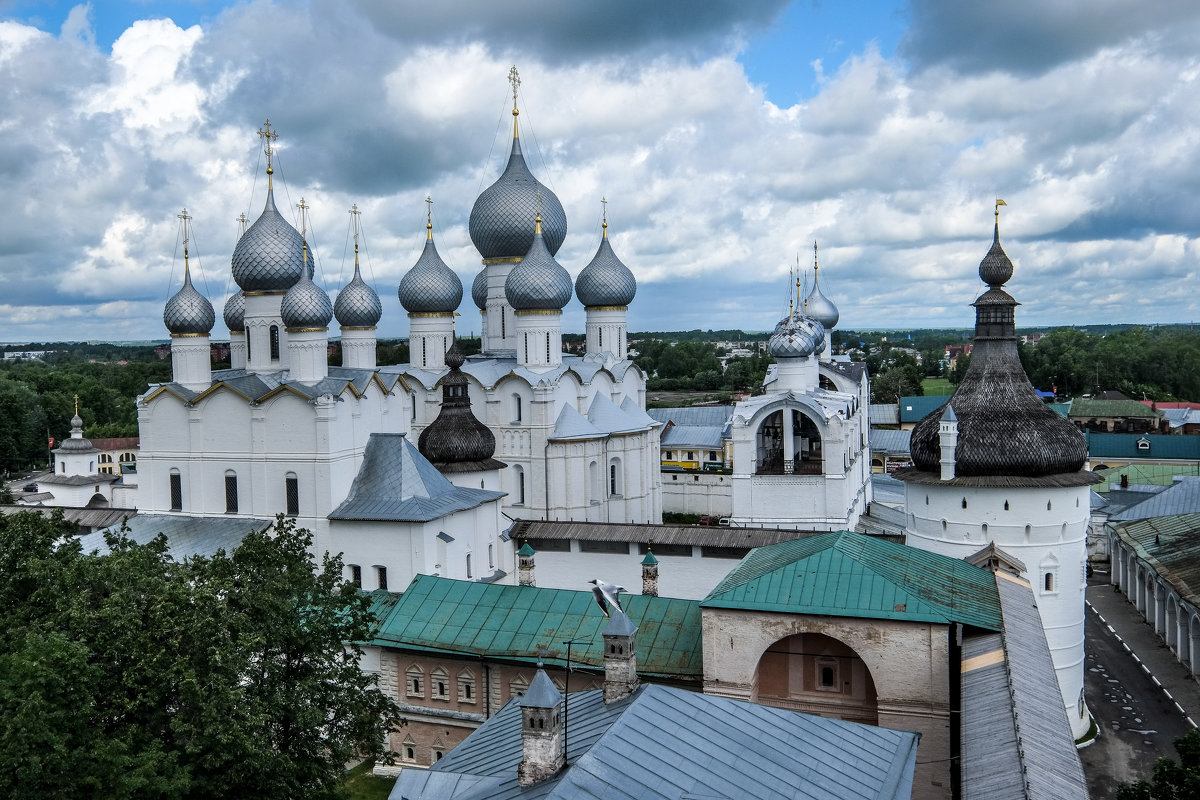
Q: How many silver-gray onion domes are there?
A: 14